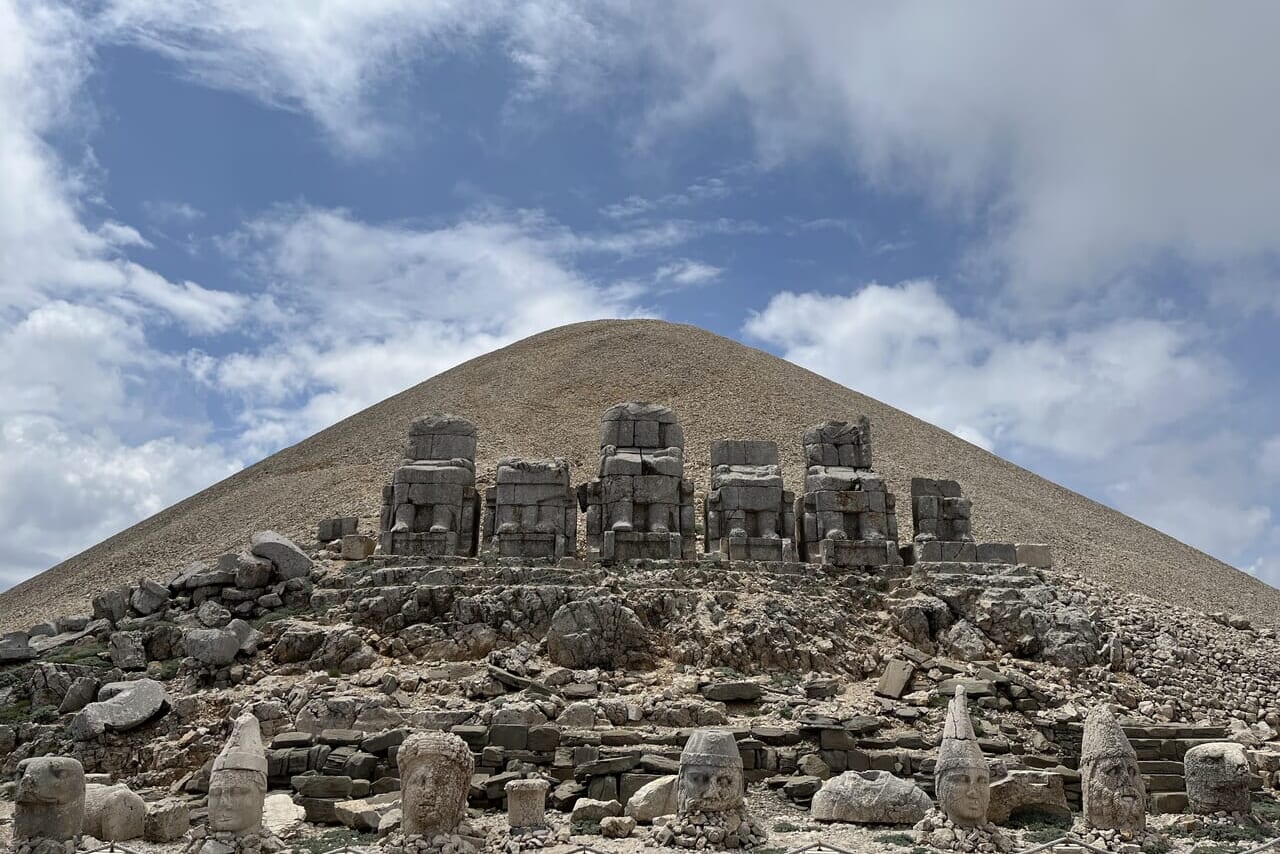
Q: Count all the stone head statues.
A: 7